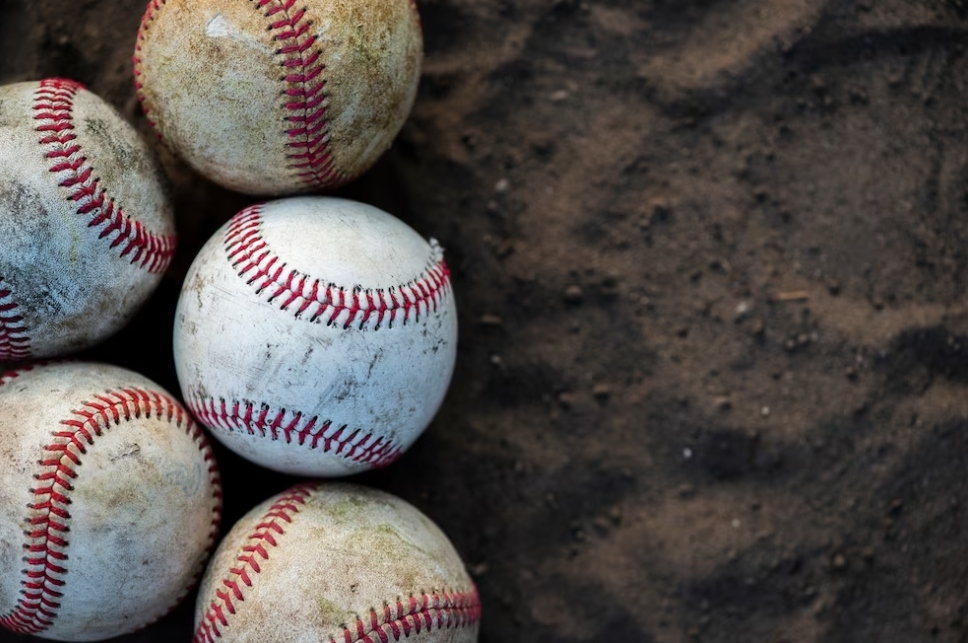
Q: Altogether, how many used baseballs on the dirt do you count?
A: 5